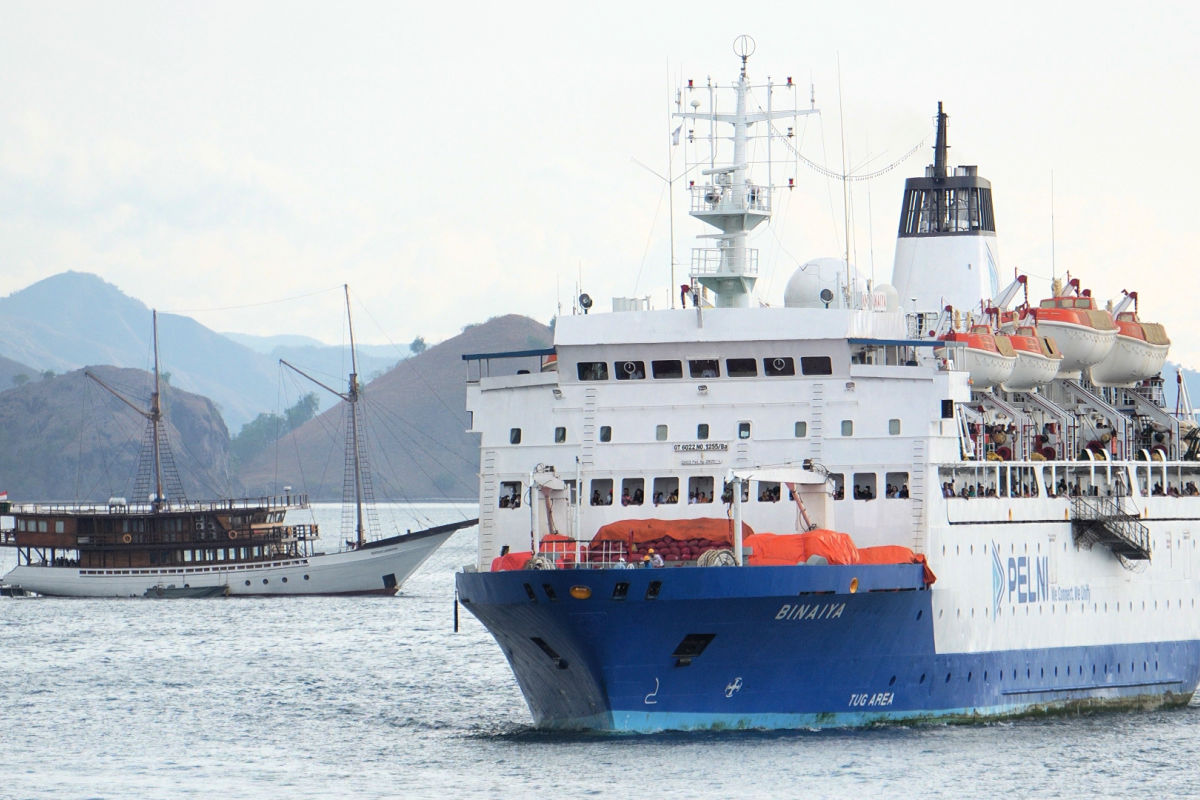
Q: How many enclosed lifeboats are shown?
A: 4